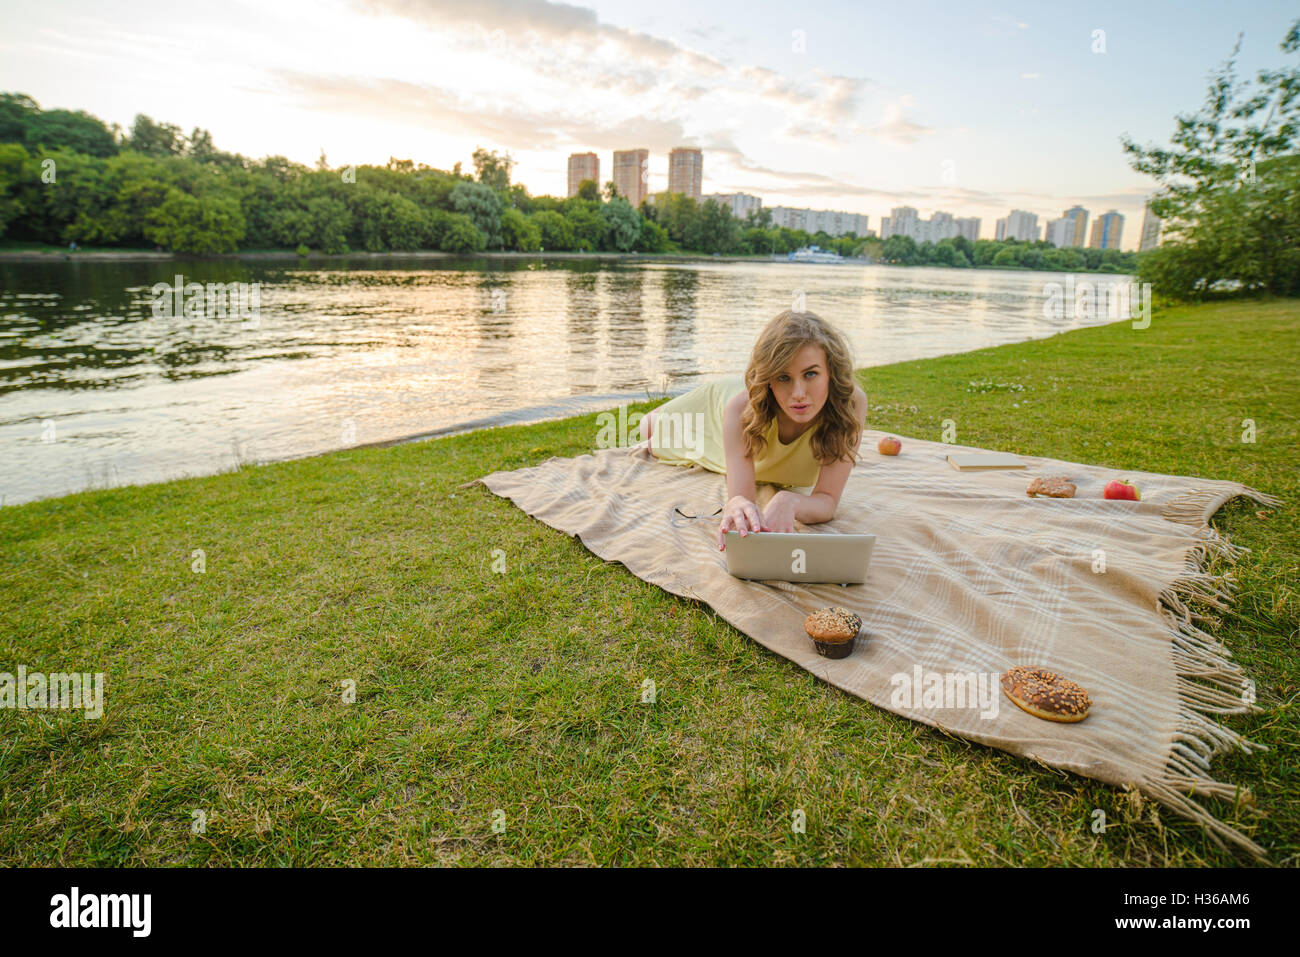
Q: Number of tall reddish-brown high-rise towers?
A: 3